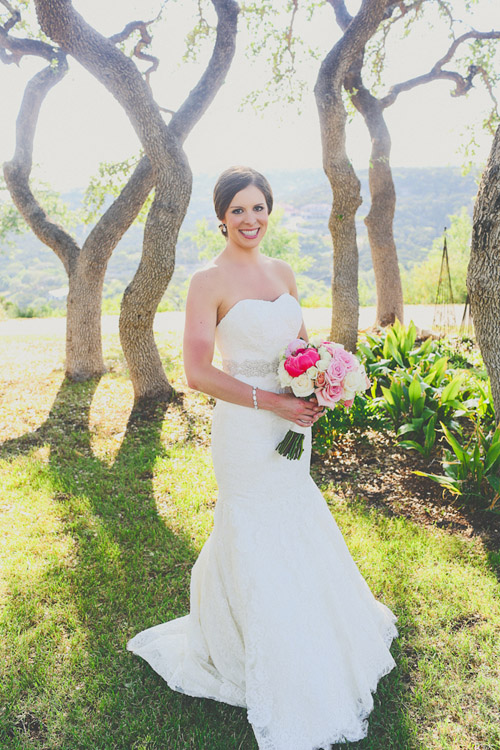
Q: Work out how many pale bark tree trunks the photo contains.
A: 5